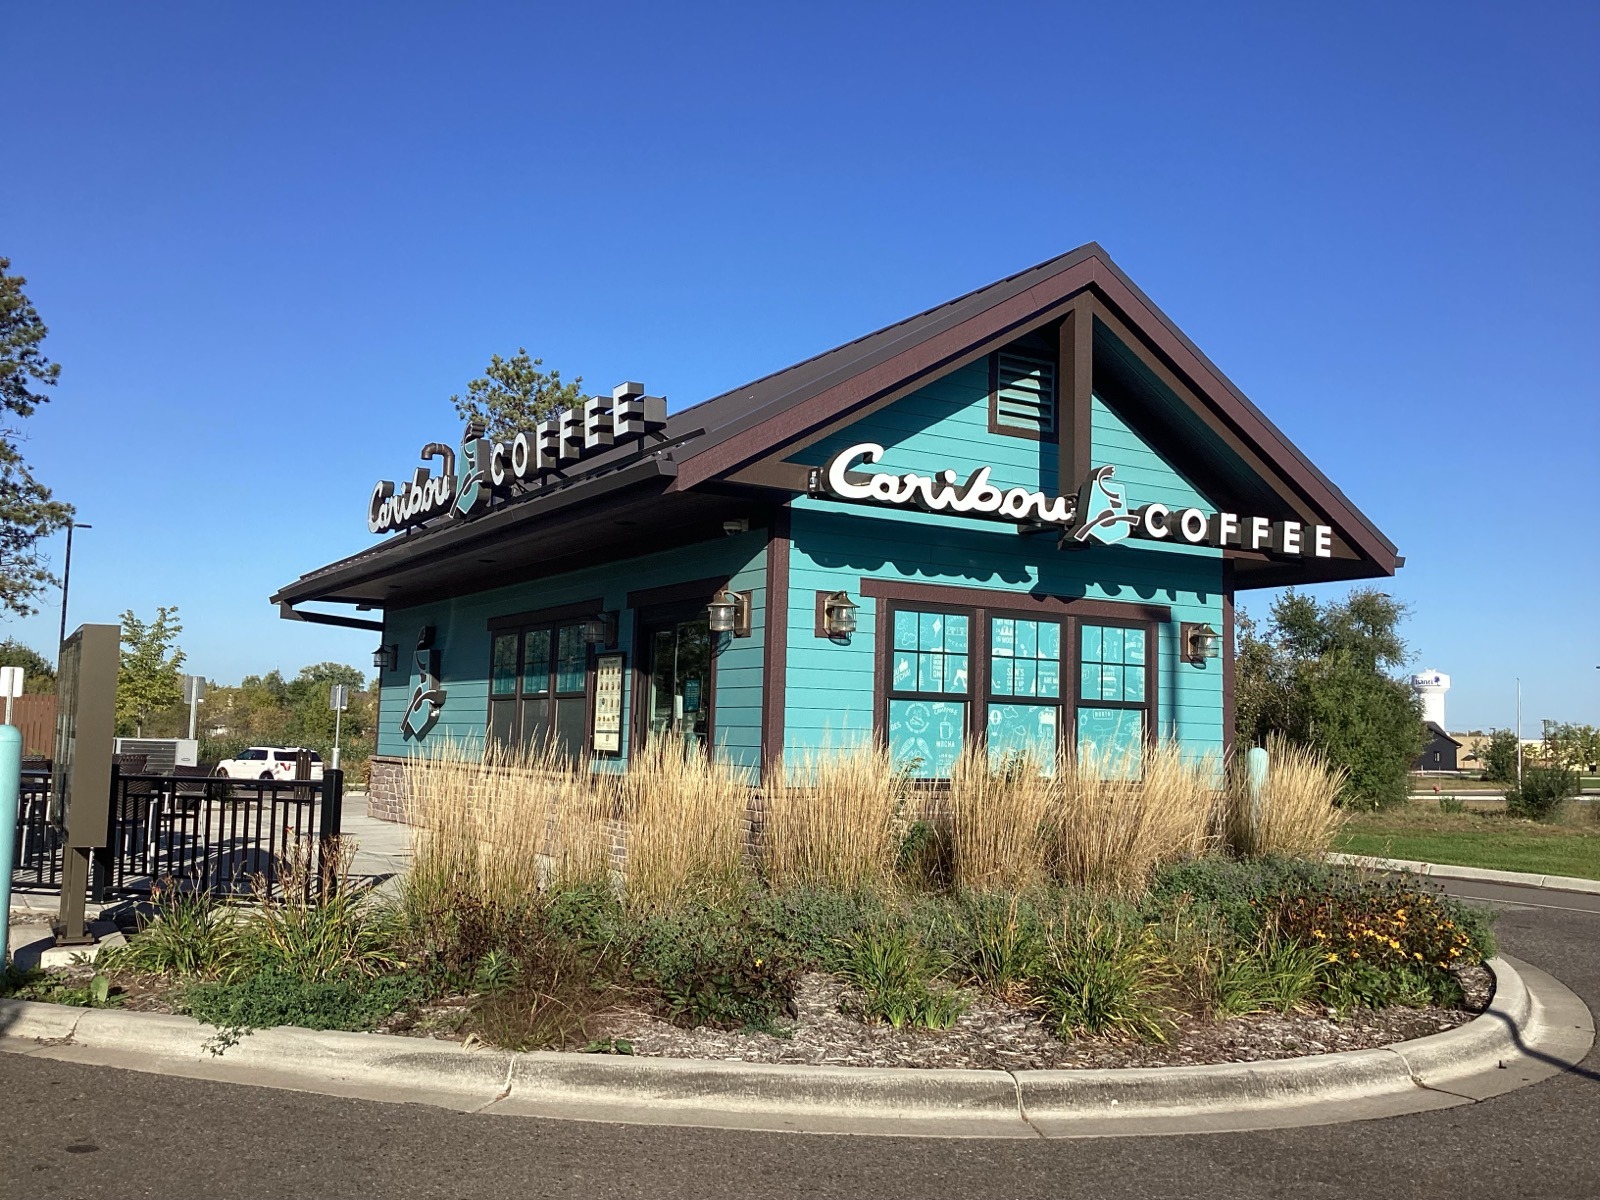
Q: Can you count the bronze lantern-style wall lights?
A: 5